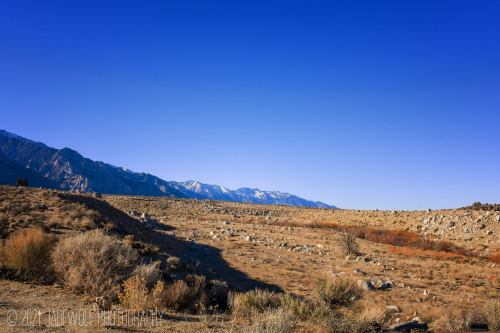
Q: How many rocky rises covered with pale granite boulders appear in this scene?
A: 1